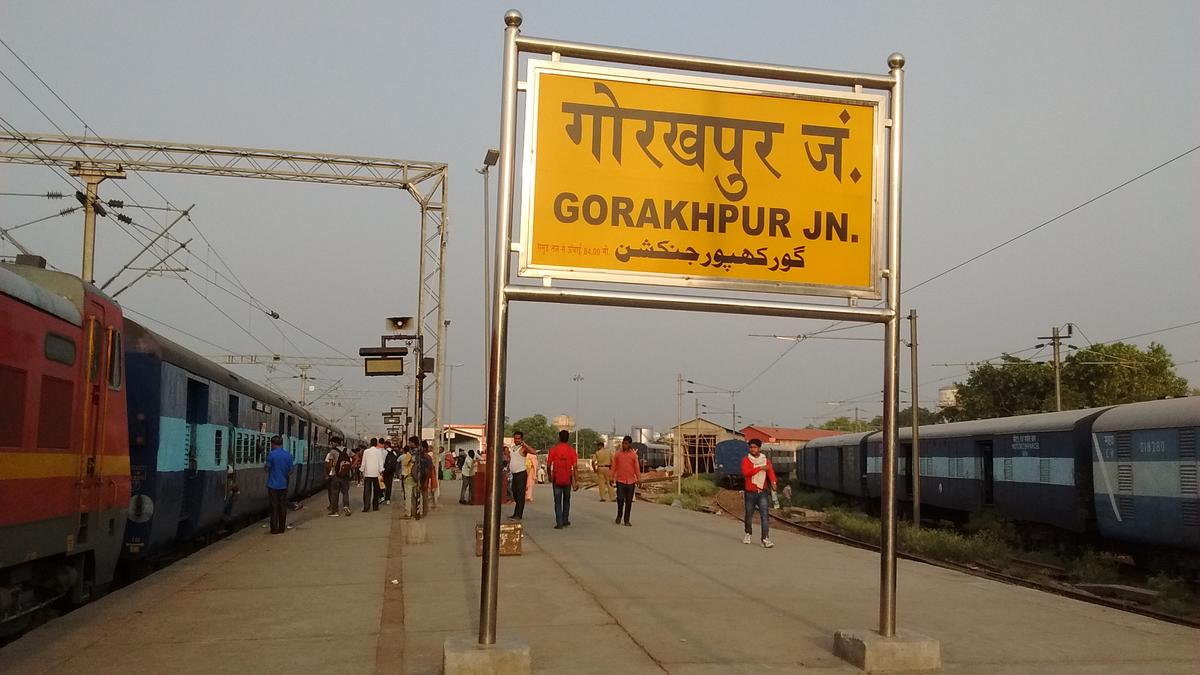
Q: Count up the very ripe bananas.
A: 0